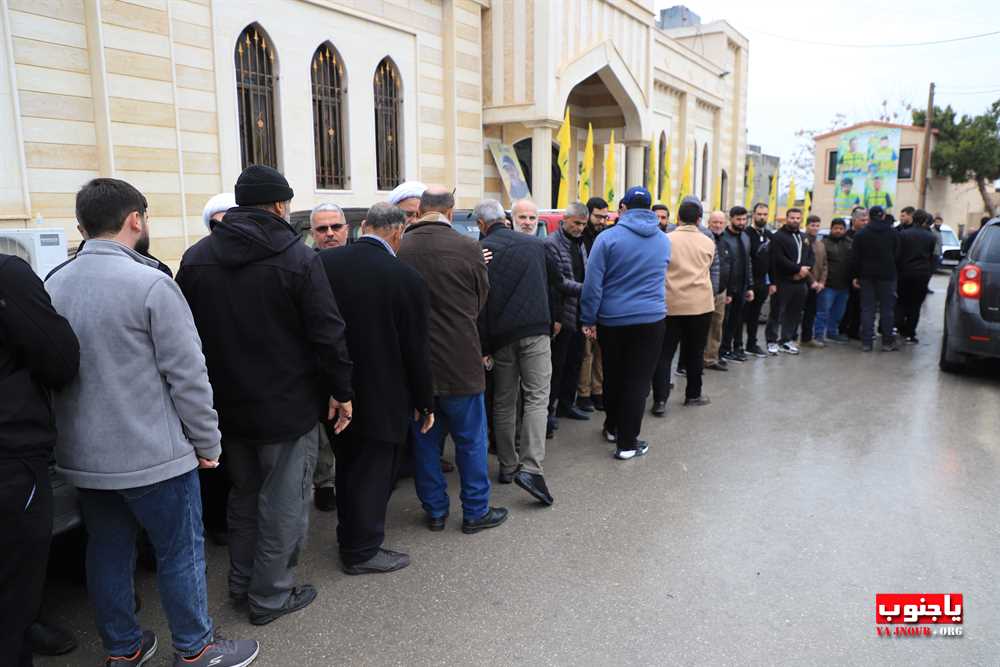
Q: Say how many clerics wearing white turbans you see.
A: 2